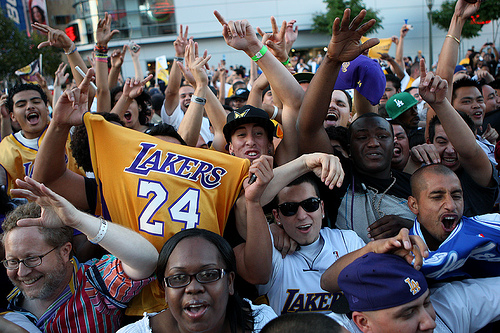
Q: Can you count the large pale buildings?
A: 1